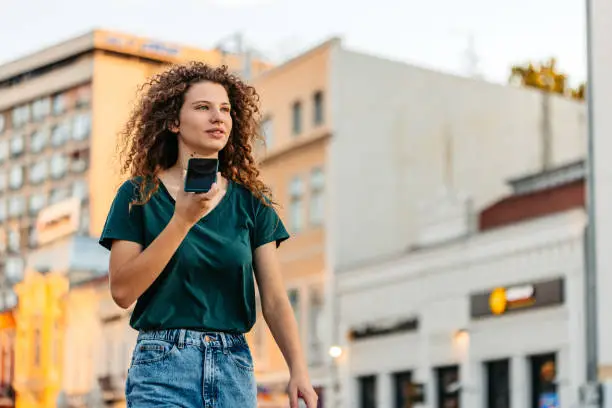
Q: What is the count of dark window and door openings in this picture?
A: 5